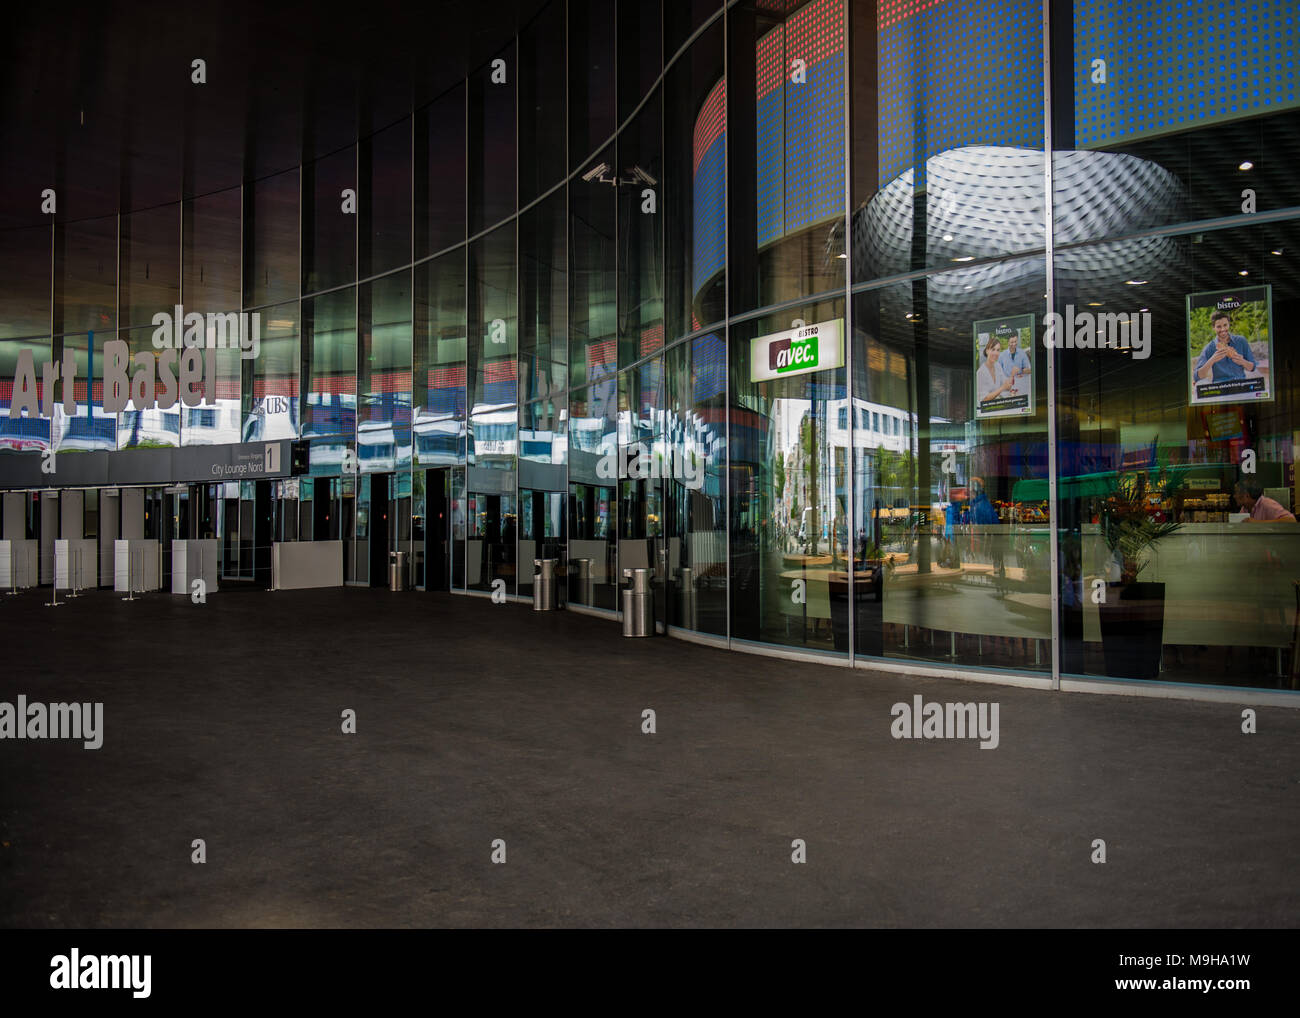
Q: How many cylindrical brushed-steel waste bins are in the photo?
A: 3